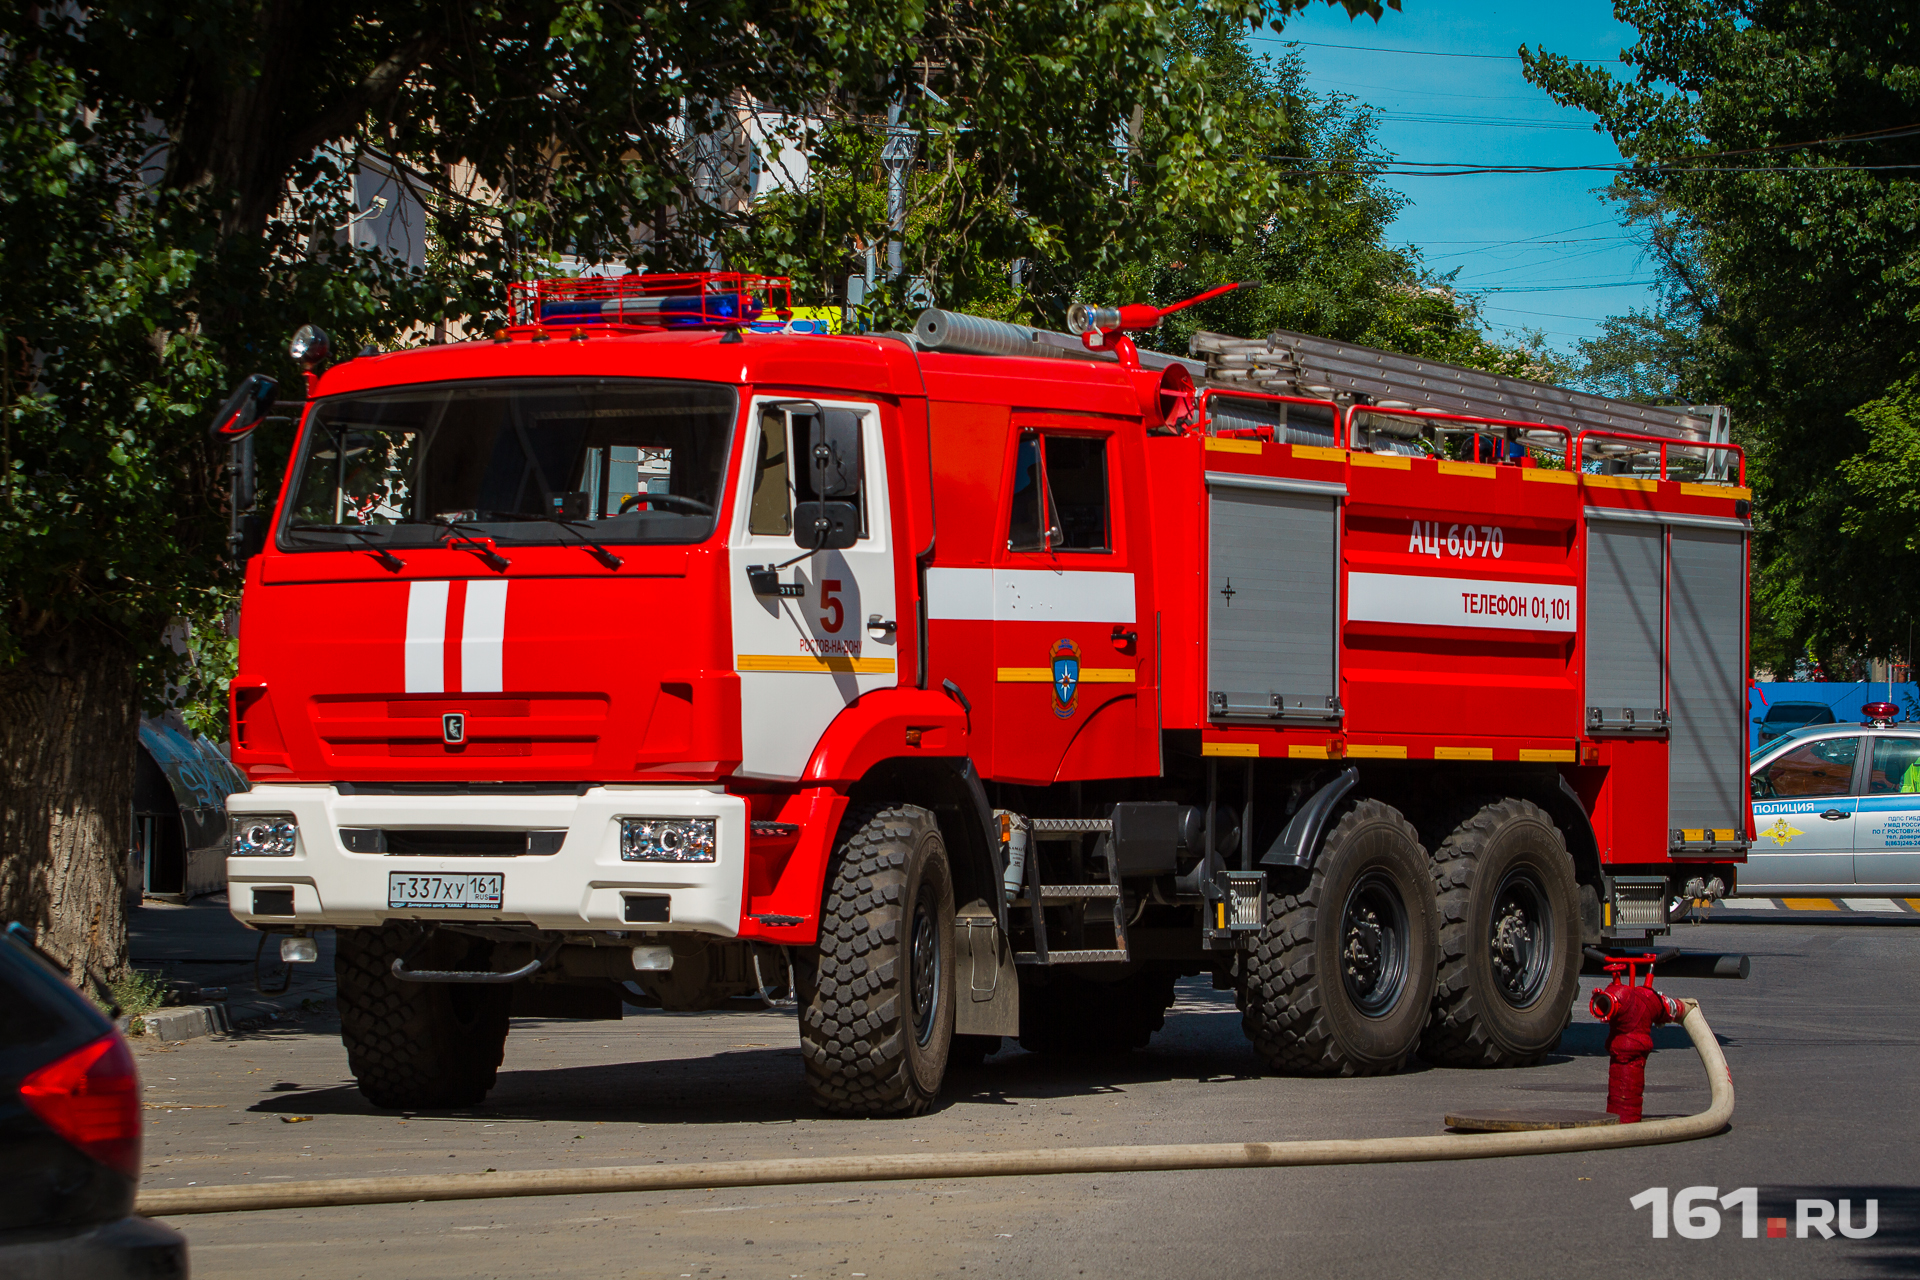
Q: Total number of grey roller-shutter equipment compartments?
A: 3